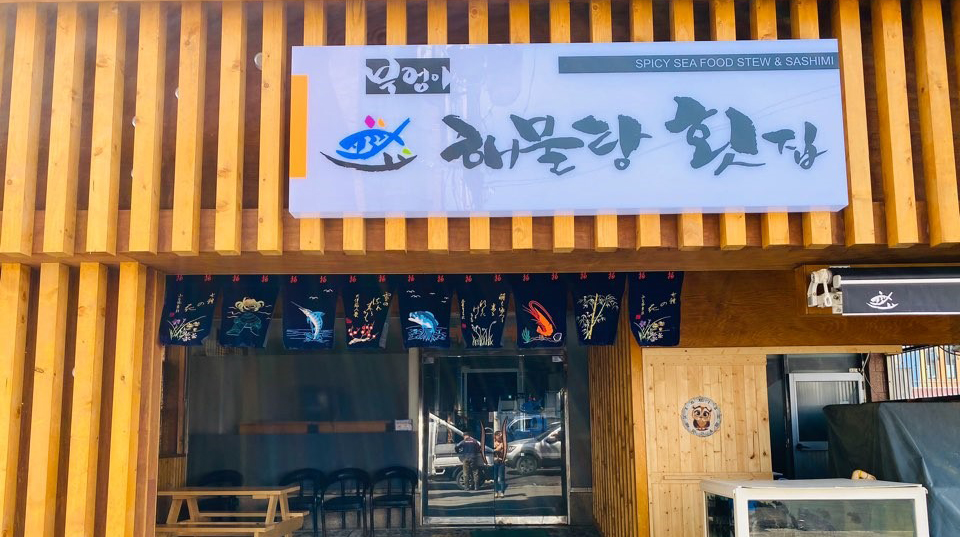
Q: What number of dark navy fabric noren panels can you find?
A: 9